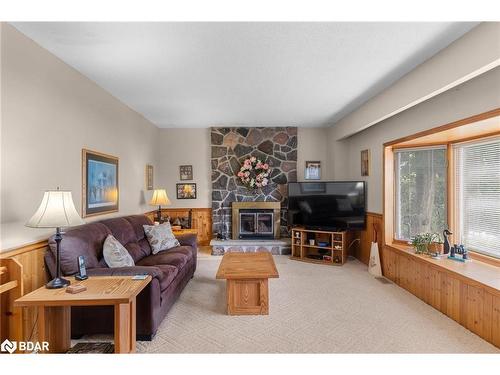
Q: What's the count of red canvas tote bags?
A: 0